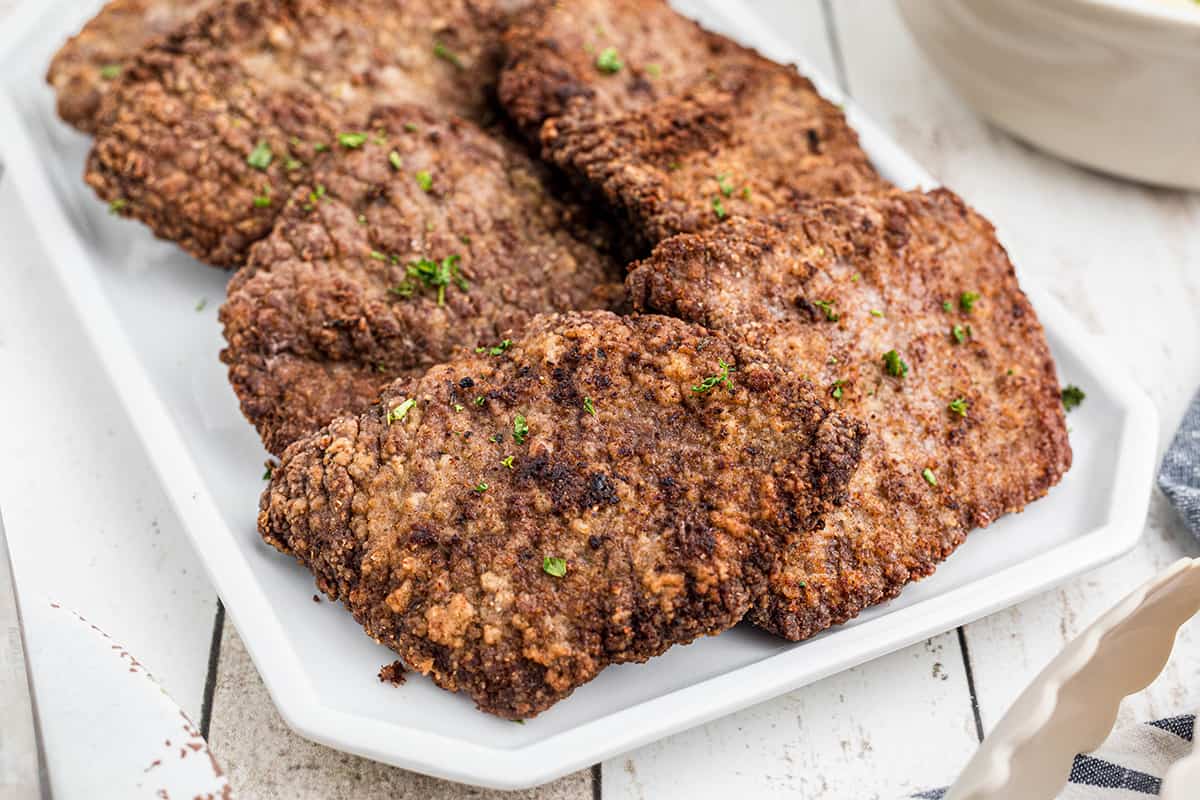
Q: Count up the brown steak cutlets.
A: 7